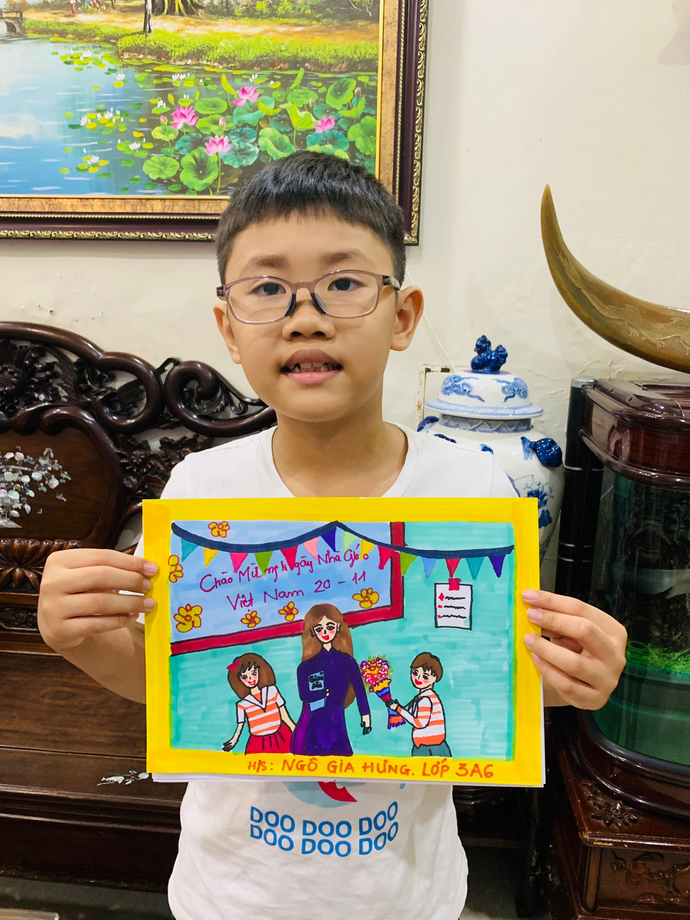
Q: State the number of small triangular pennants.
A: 15